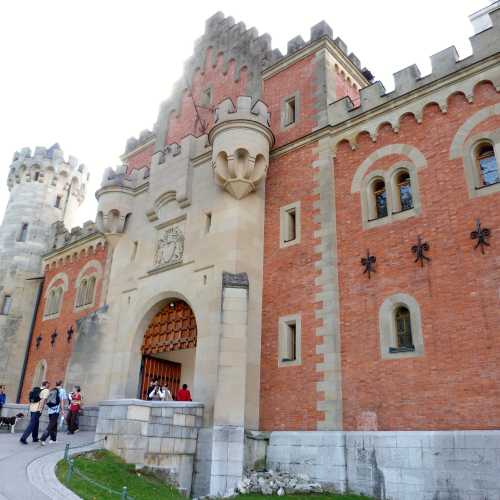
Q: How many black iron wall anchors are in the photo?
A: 6